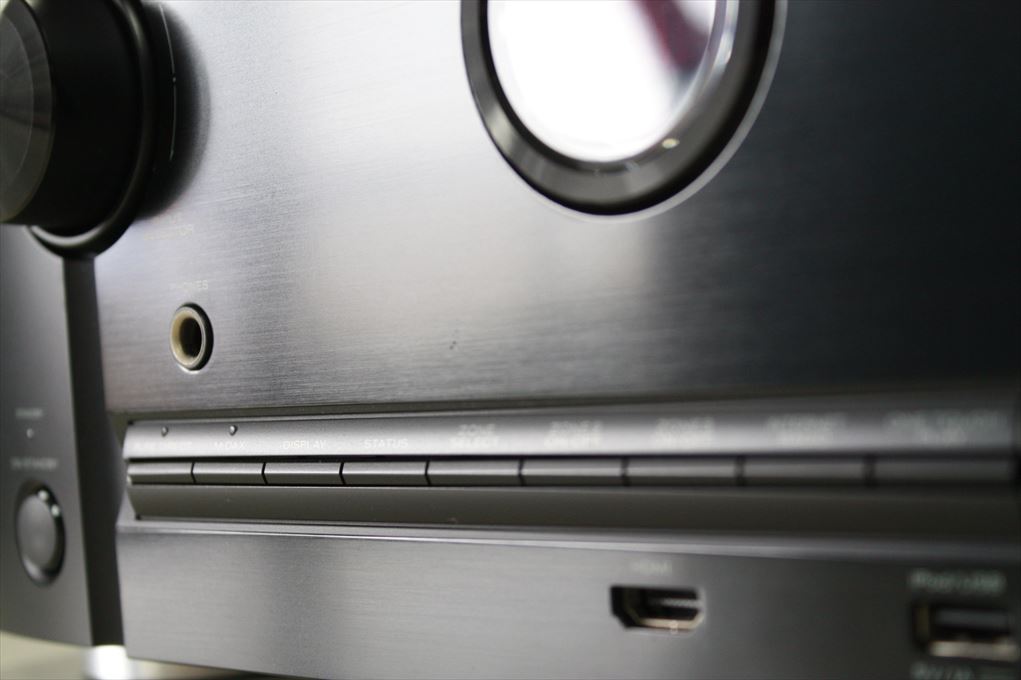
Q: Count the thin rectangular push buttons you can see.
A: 9